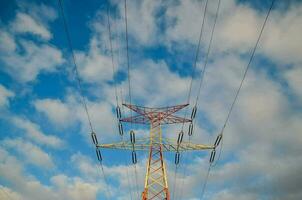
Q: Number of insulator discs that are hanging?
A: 12